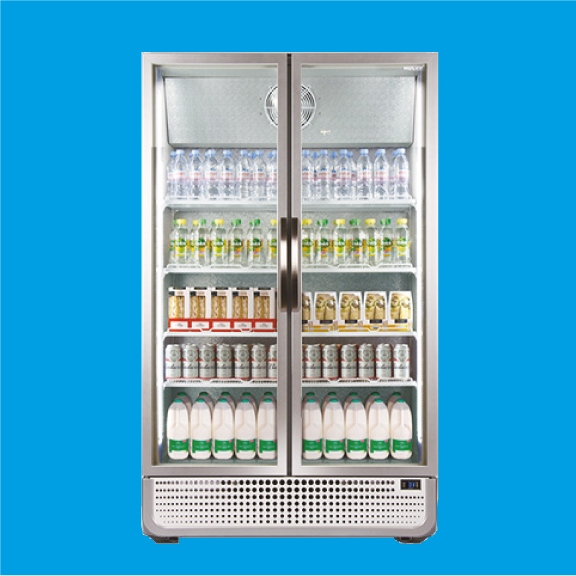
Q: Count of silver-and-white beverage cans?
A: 13